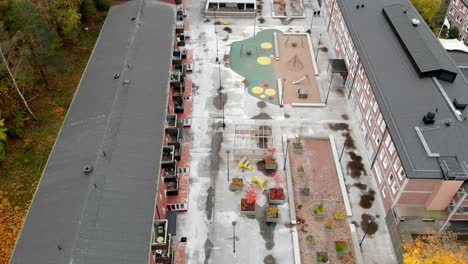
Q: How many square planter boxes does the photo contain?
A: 14